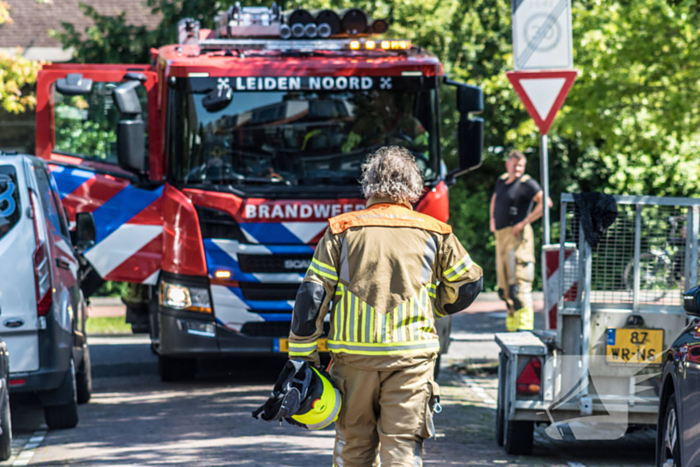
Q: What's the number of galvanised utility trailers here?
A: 1